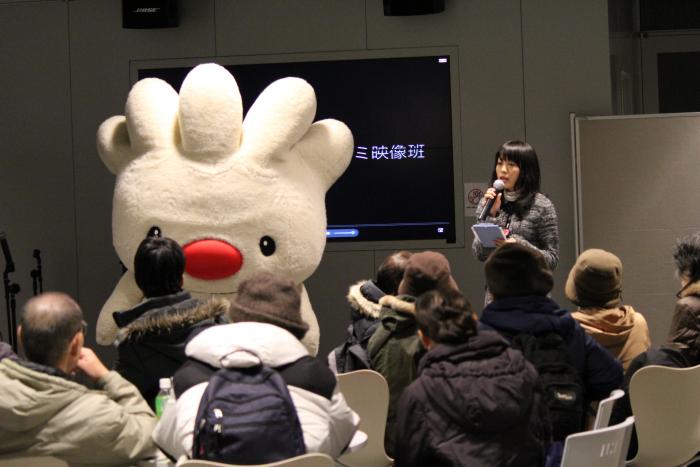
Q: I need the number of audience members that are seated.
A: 9